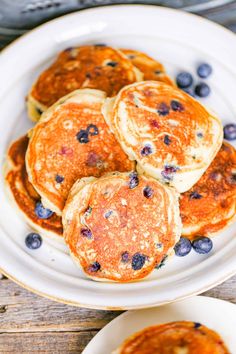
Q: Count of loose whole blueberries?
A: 8